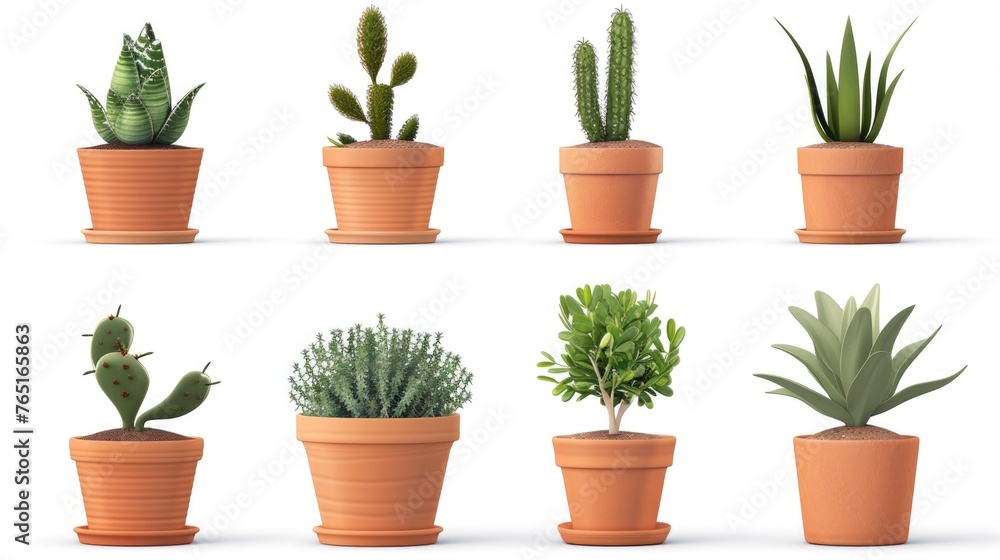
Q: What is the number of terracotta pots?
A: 8